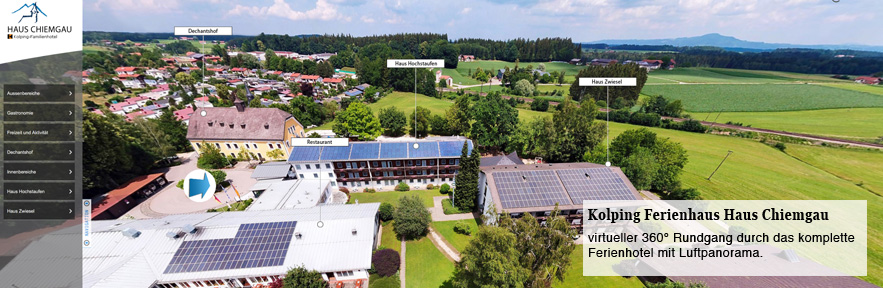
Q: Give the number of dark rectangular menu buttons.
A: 7